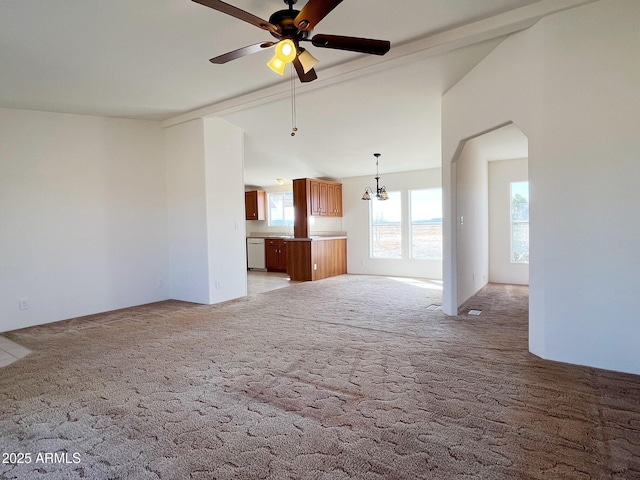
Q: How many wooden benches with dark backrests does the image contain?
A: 0